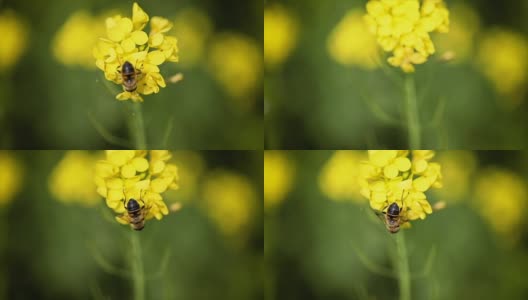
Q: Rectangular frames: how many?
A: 4